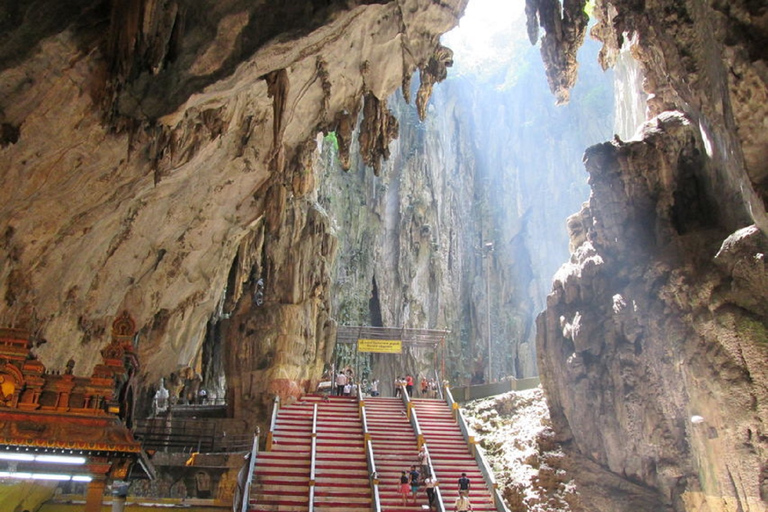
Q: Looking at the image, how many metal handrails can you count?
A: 5